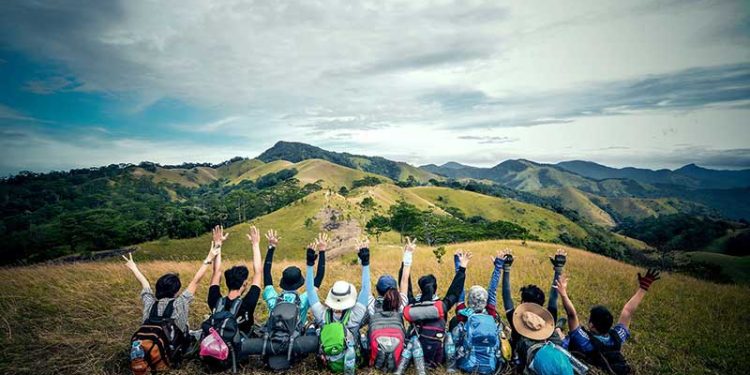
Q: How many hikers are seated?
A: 9